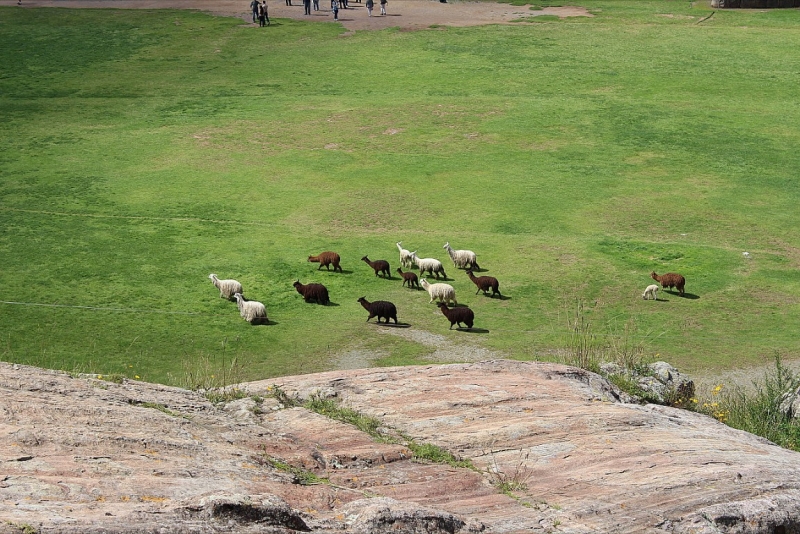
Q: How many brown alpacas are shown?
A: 8